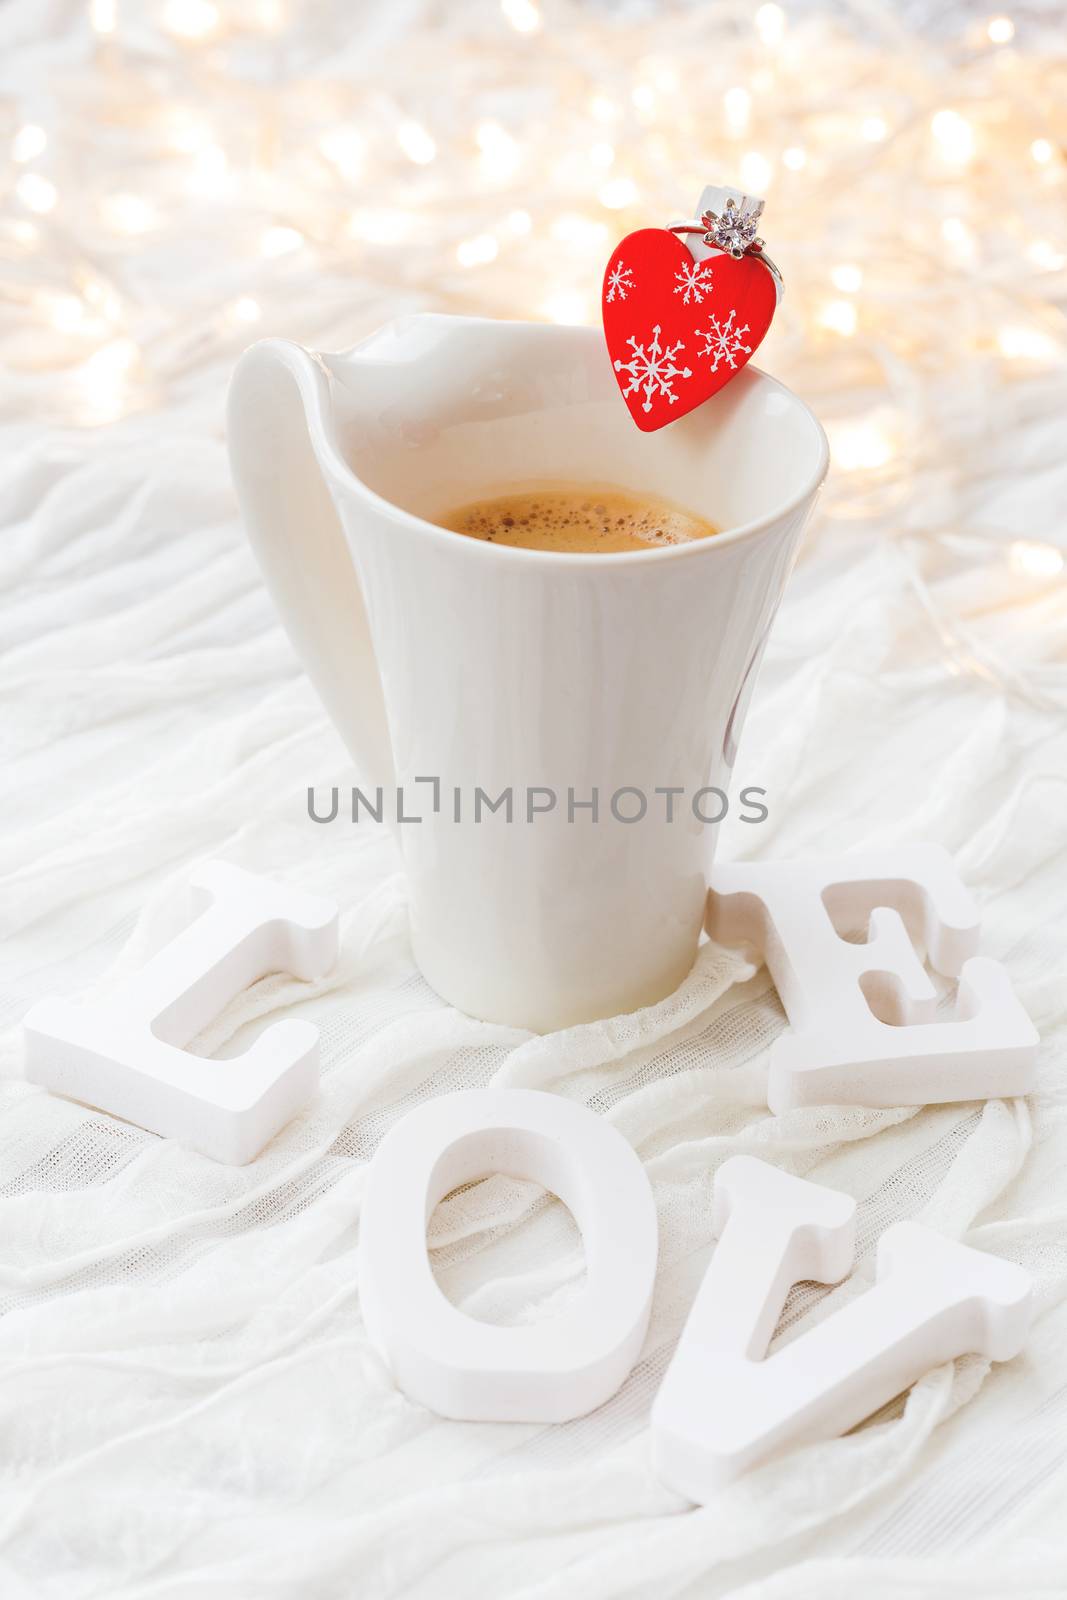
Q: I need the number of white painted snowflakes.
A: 4